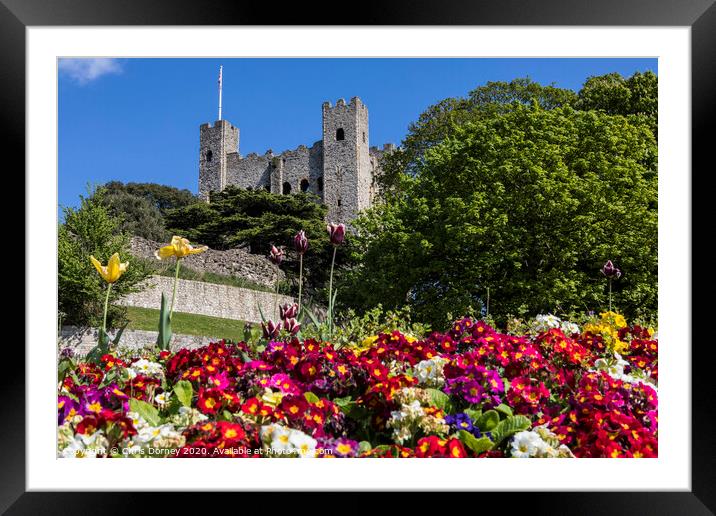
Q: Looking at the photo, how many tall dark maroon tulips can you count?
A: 4